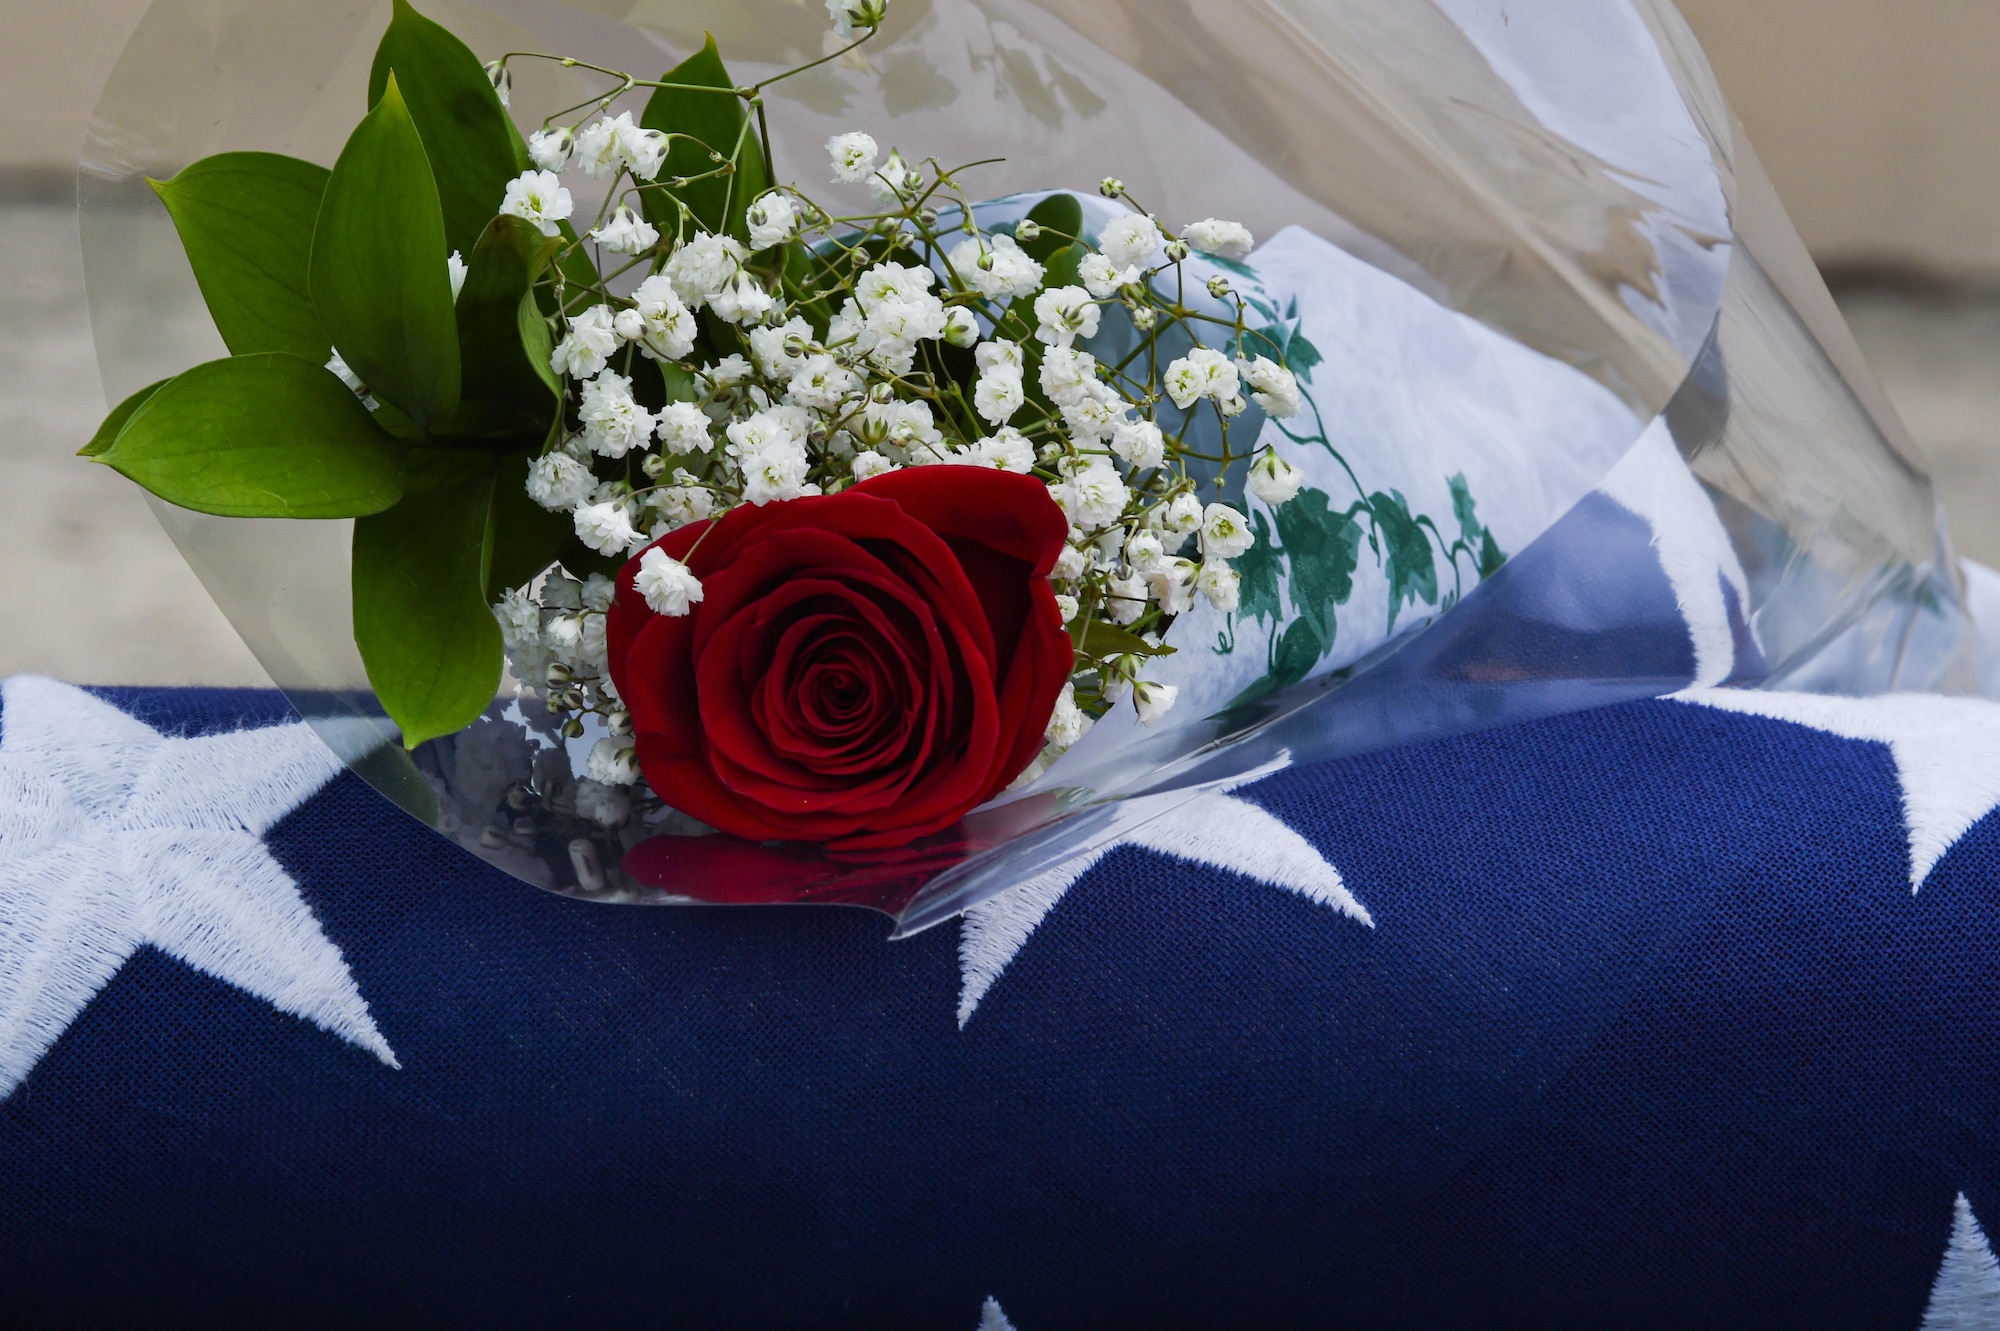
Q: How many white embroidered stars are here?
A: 5